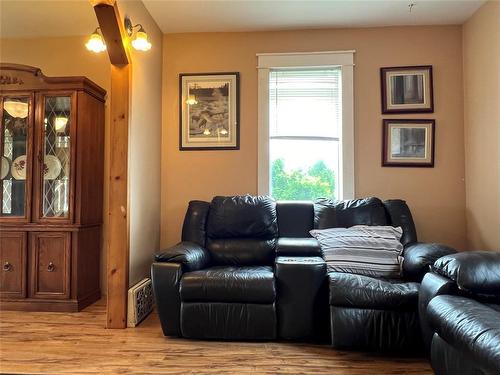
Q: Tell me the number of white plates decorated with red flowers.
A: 2